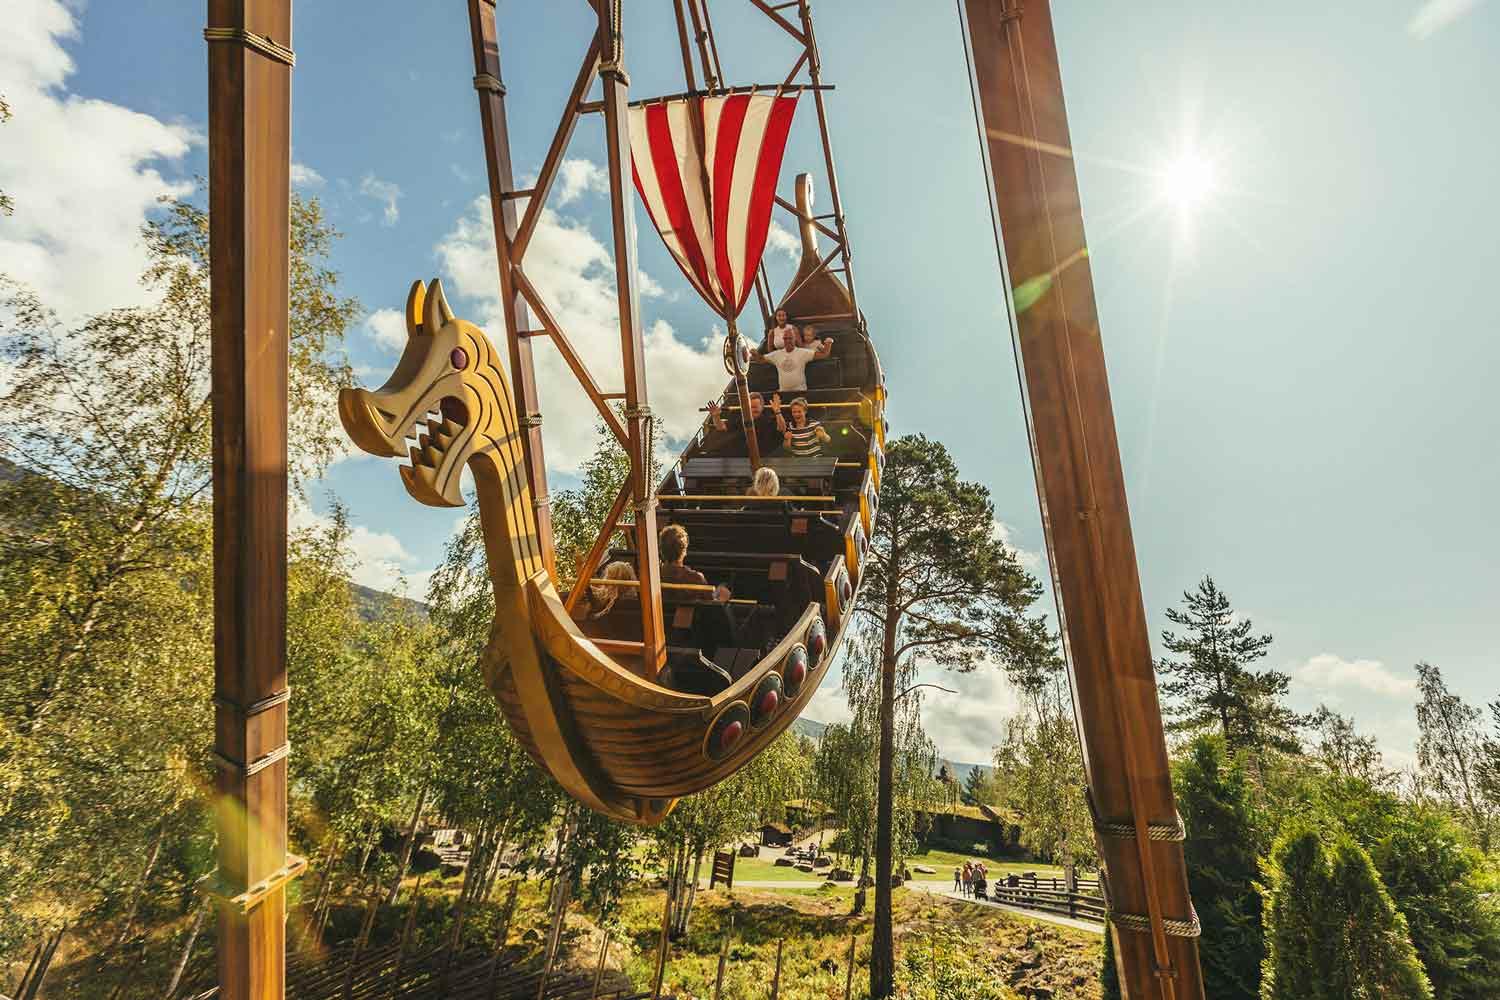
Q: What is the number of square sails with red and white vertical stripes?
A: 1